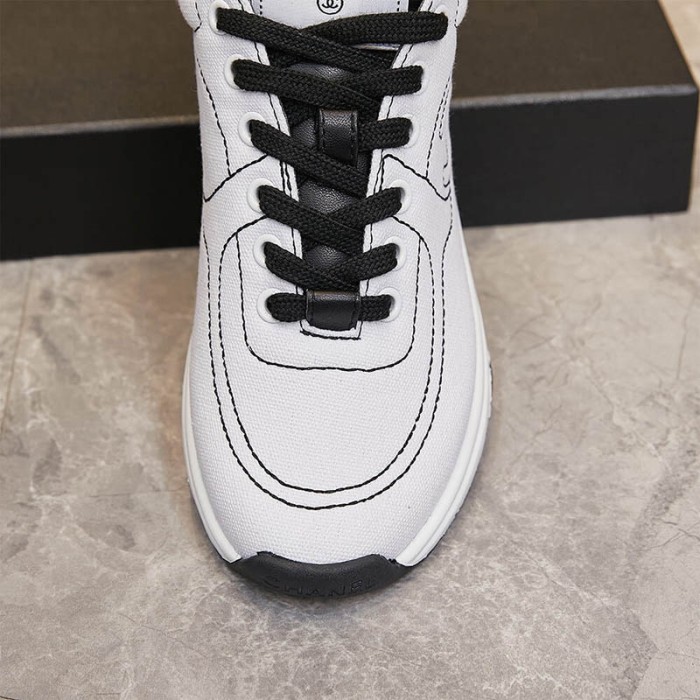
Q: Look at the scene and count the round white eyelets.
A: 12